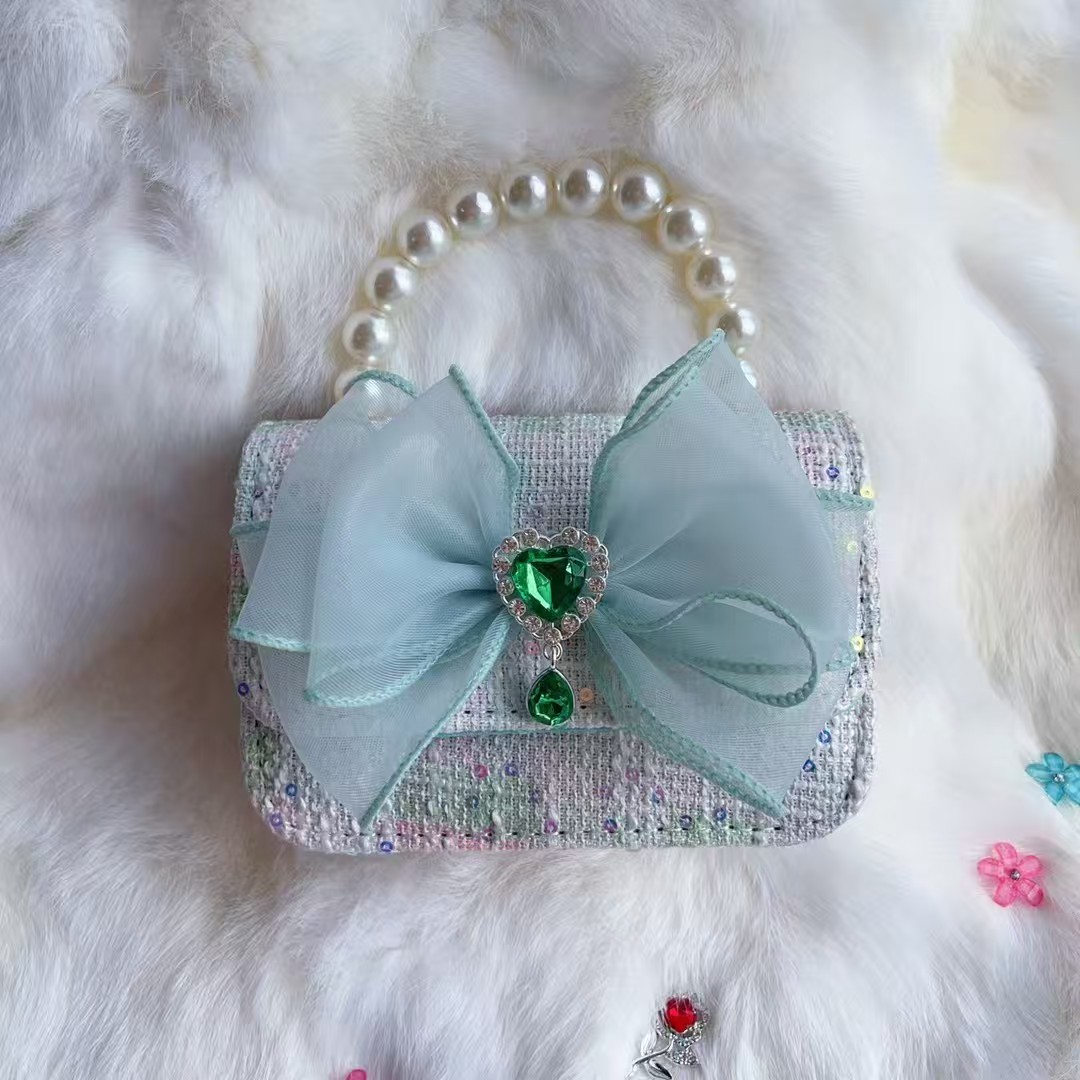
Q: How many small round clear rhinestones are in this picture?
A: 13